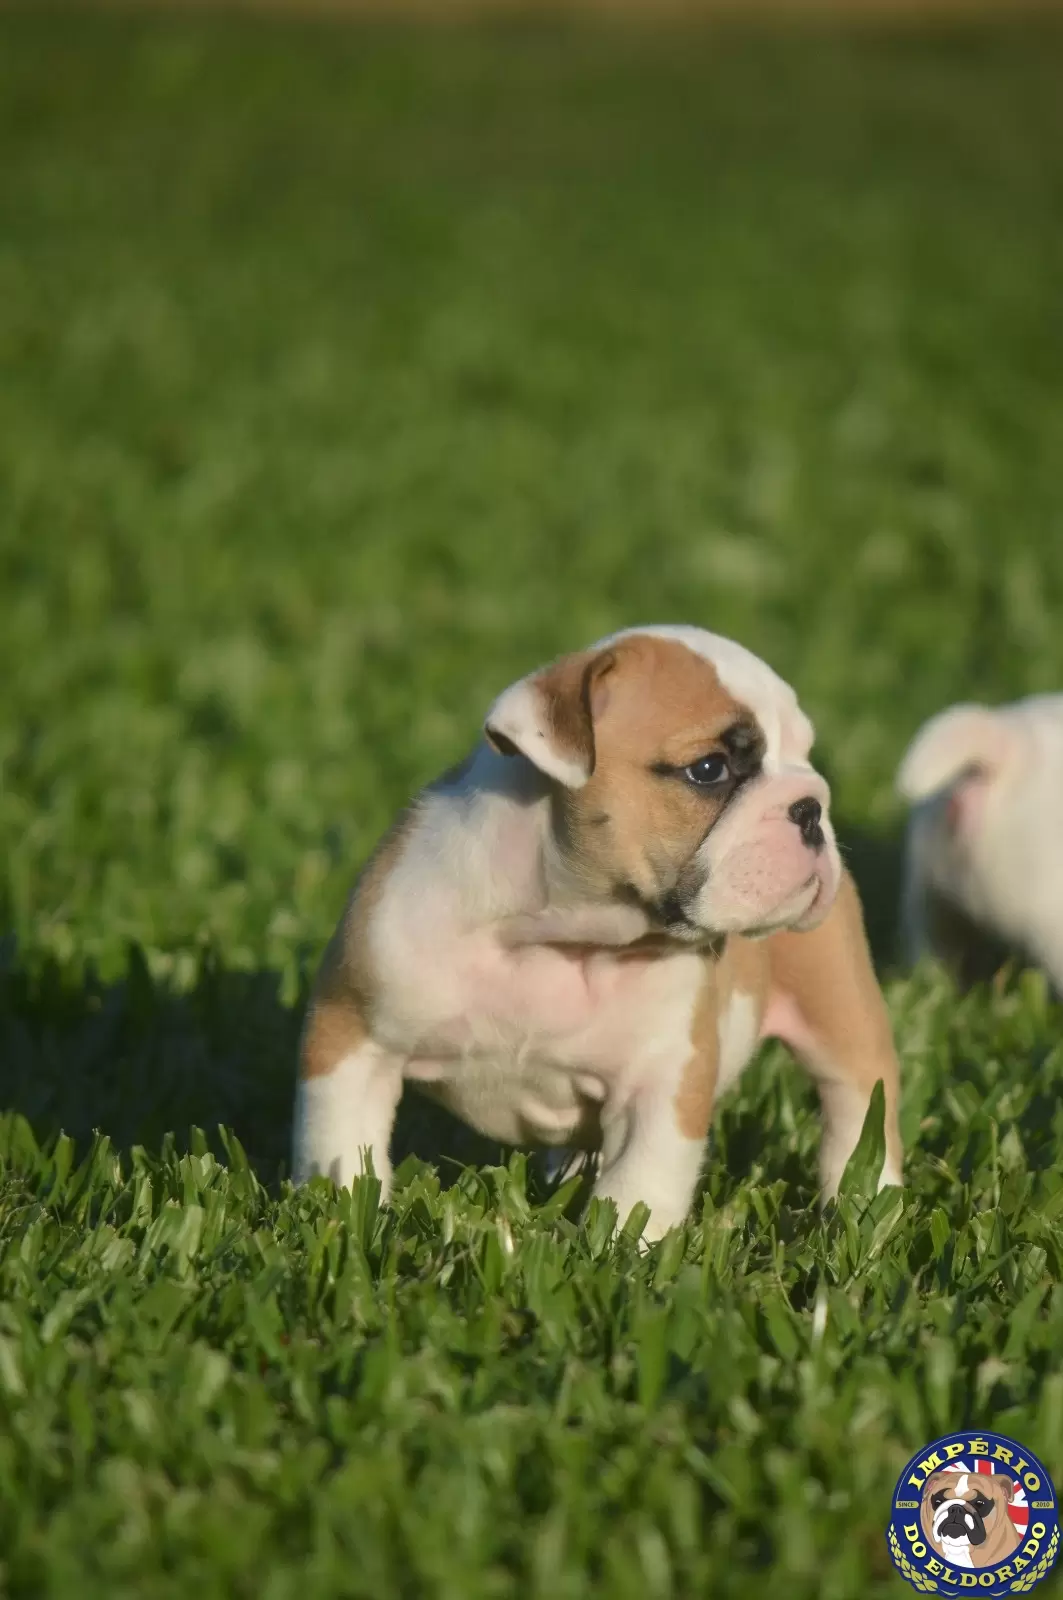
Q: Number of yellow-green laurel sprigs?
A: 2